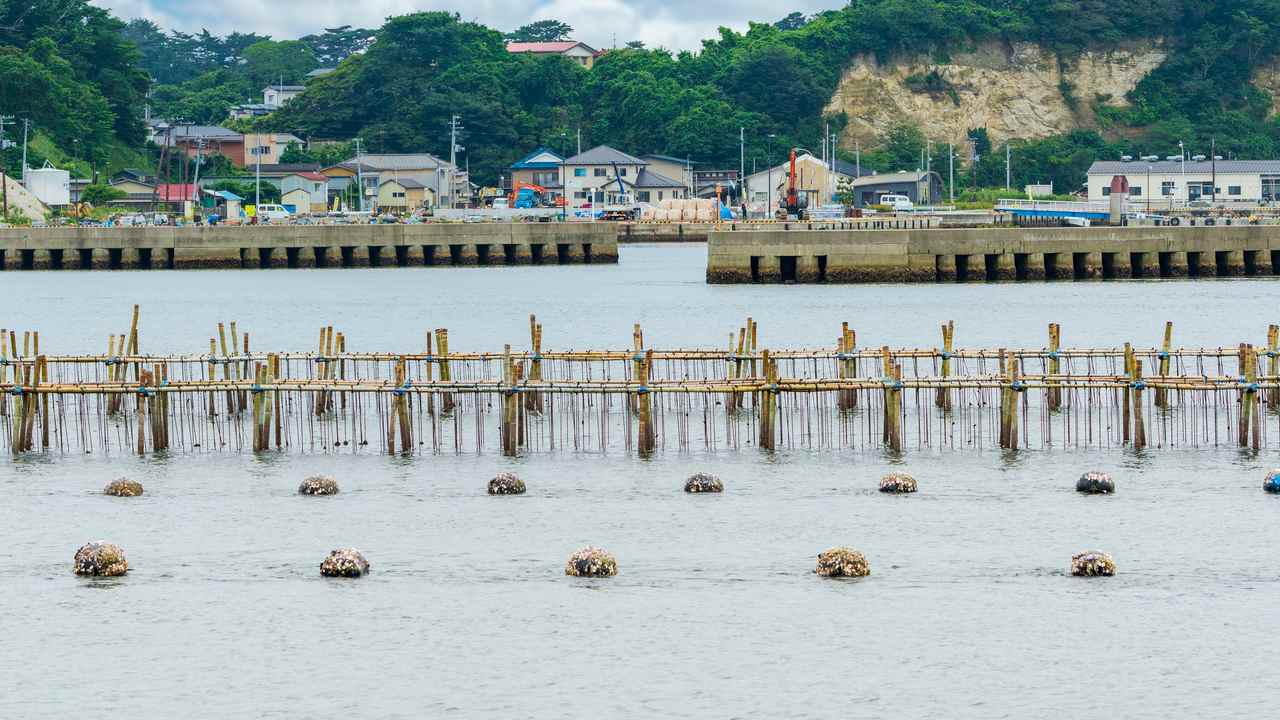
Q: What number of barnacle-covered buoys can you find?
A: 12